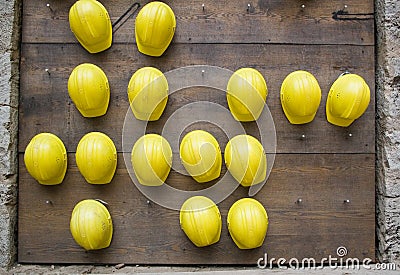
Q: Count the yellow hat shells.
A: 15